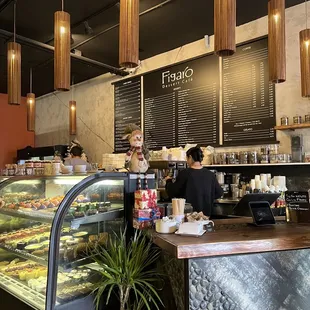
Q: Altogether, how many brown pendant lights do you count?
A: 8